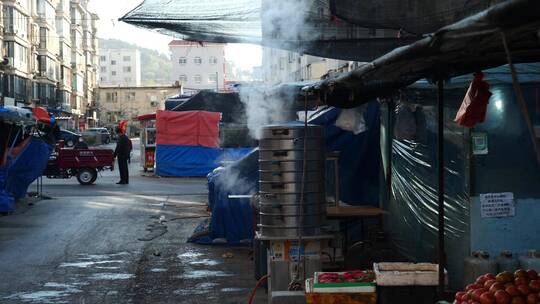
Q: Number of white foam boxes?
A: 1